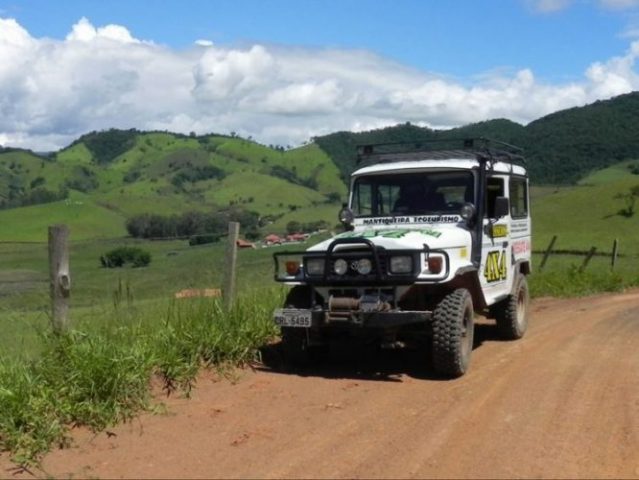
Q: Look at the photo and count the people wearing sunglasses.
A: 0